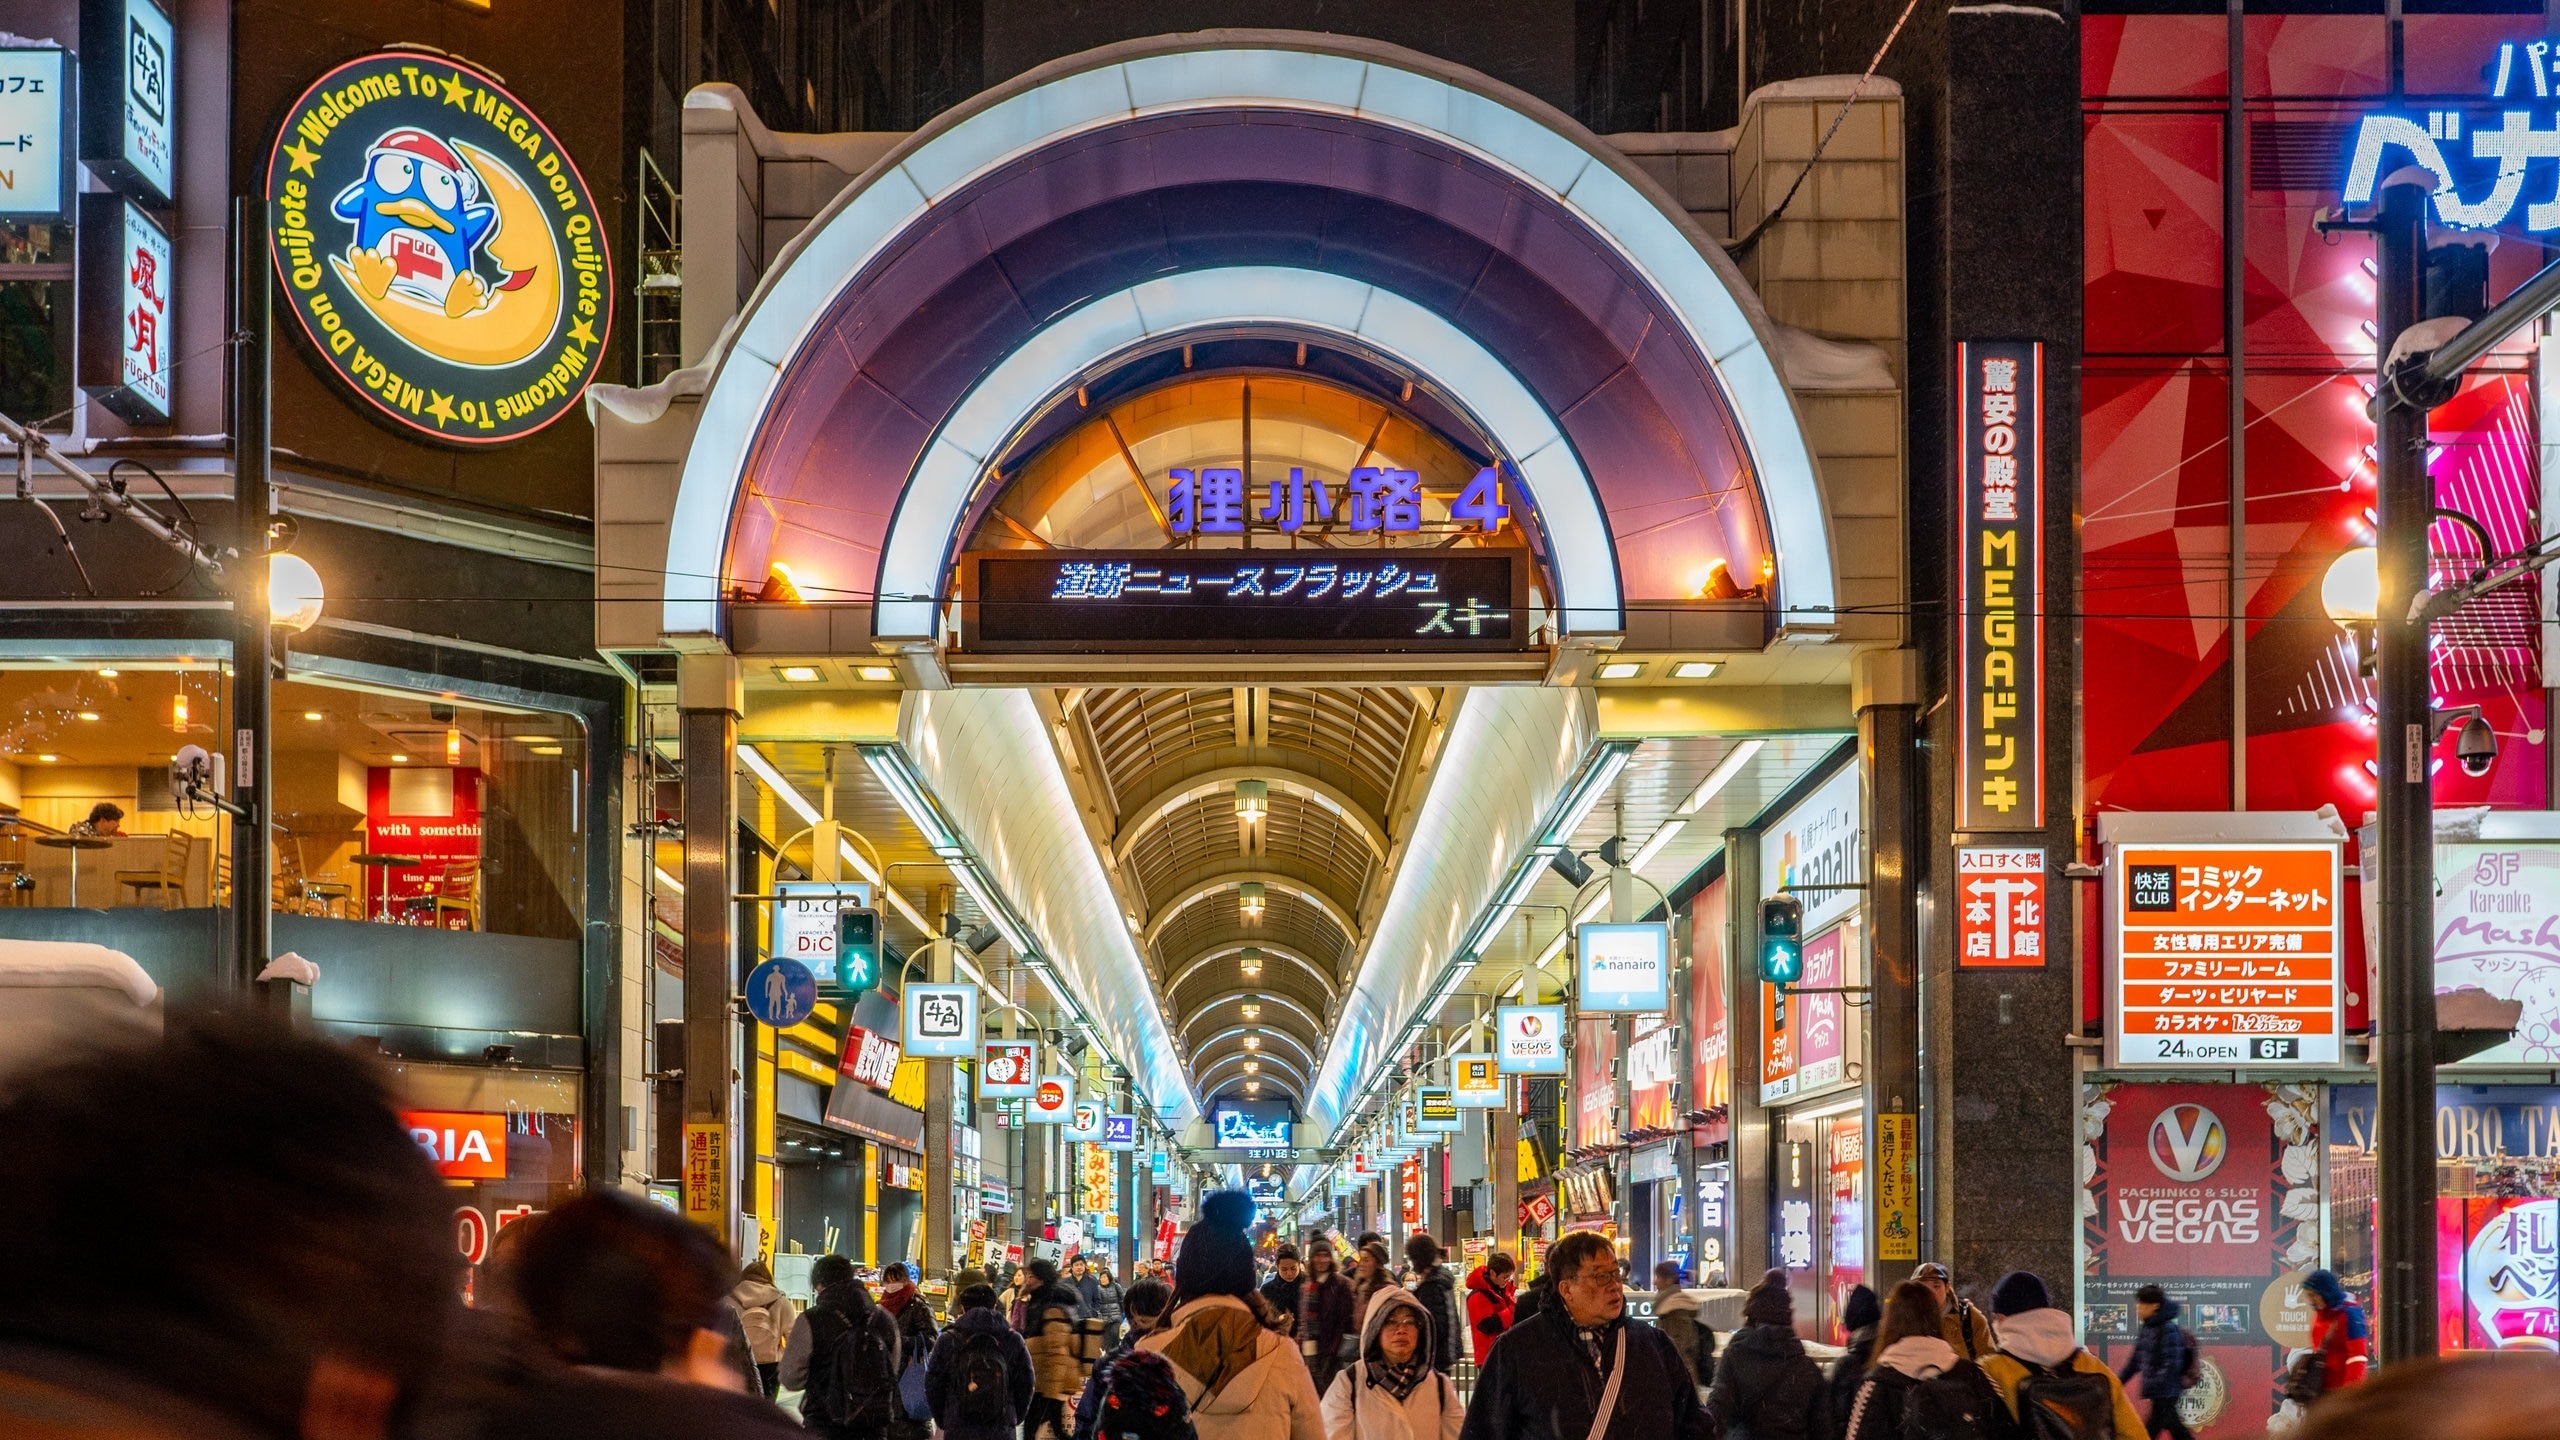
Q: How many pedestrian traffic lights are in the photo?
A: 2